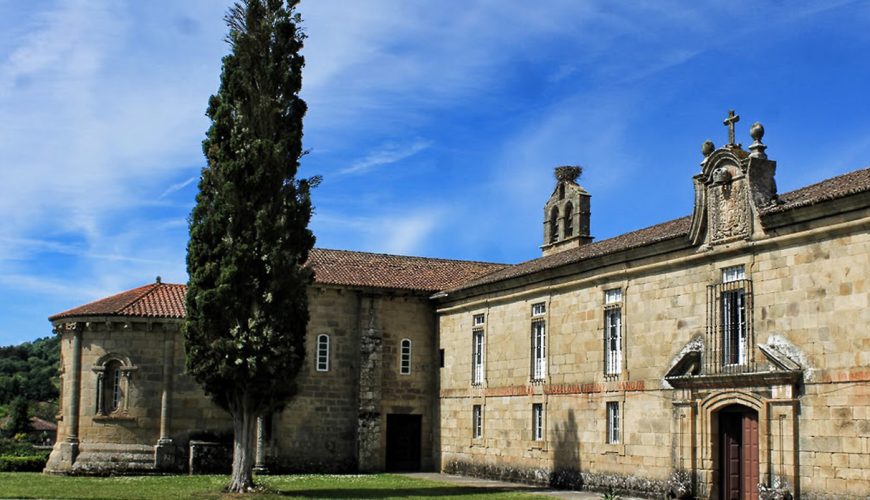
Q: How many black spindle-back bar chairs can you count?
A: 0